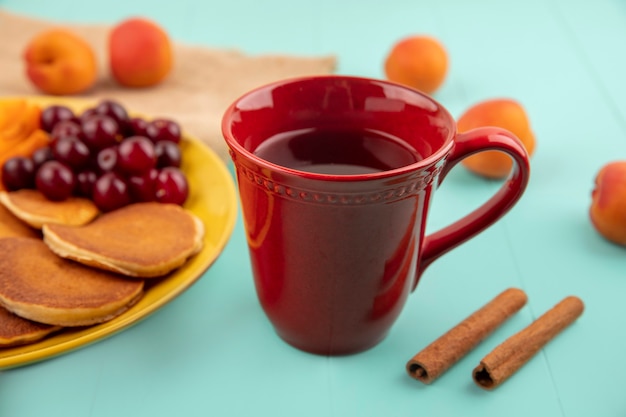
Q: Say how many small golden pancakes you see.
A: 5